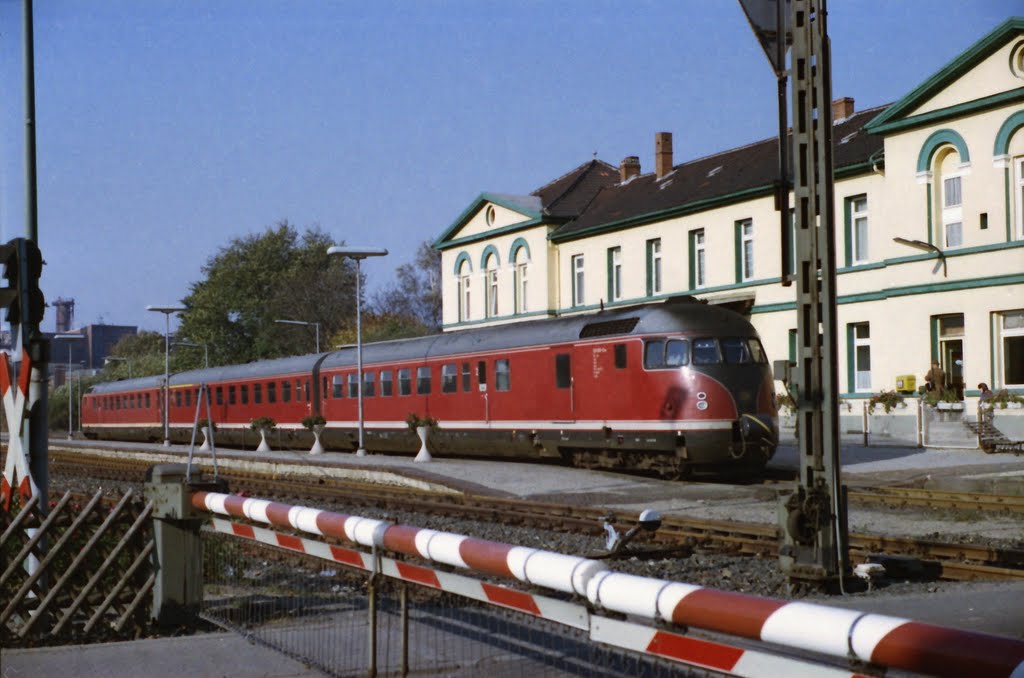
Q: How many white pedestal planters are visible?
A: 4